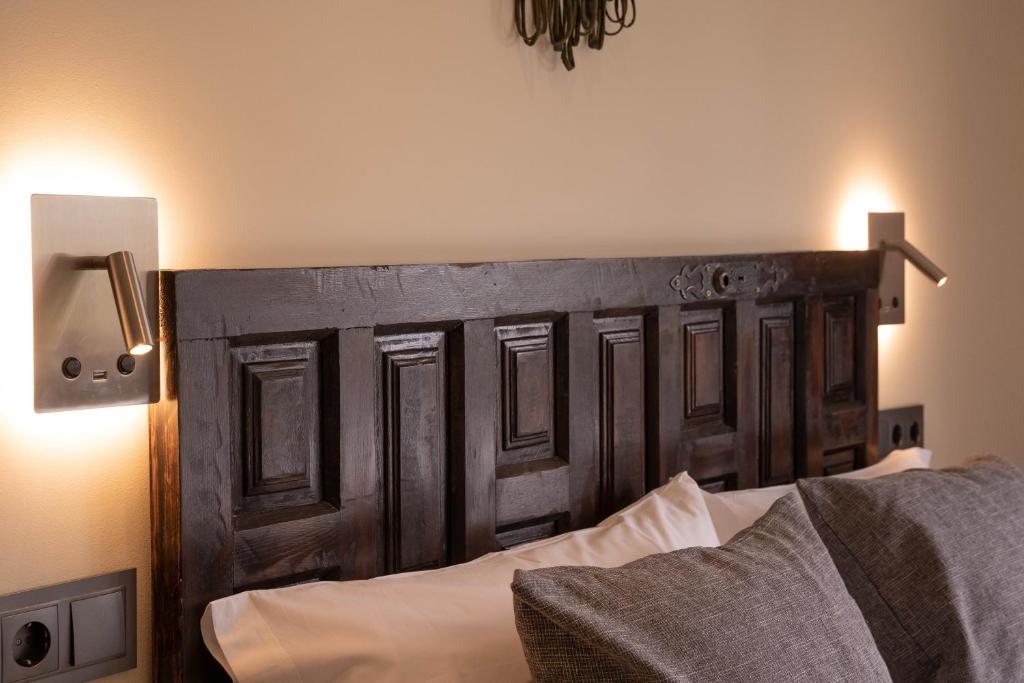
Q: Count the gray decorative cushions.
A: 2